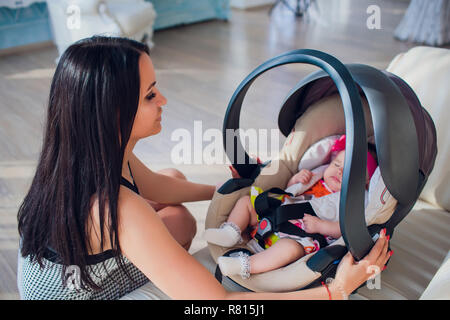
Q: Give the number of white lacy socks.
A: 2